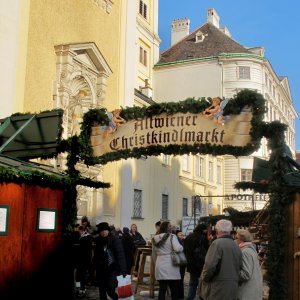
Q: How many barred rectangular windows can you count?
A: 3